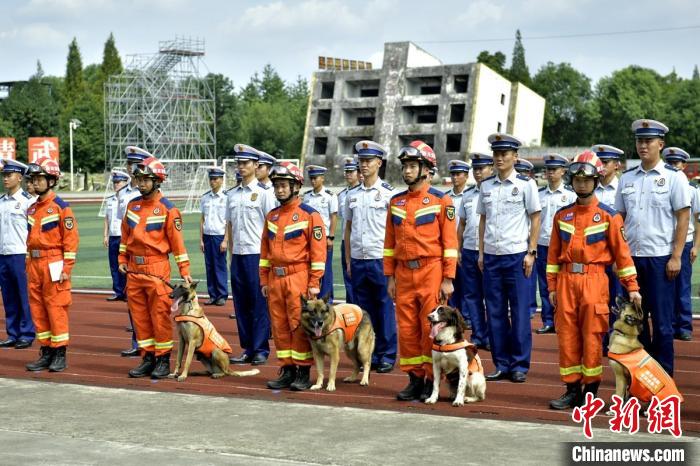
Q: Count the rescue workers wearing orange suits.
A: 5